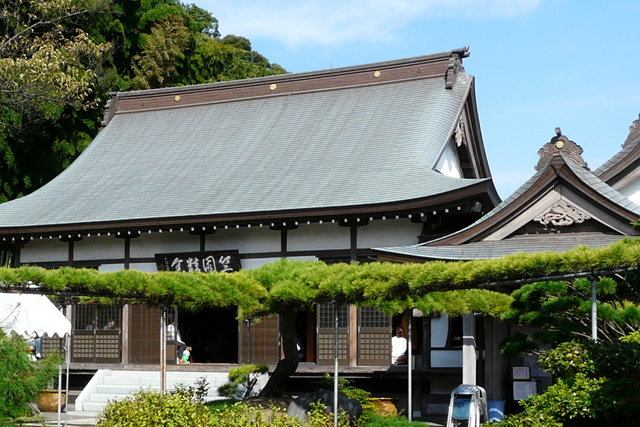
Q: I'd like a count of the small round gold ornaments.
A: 4